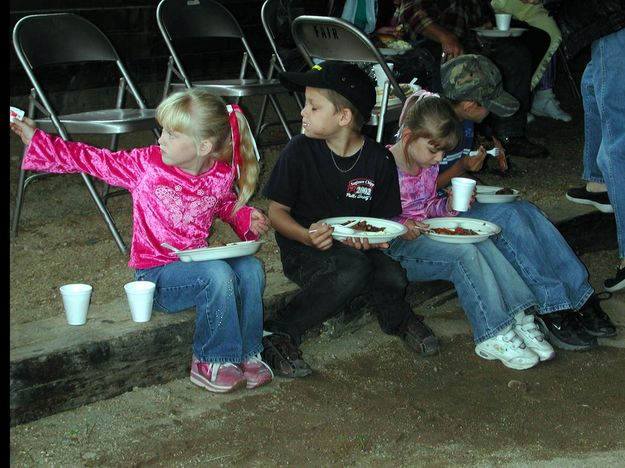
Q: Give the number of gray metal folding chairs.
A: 4